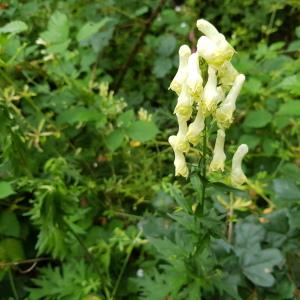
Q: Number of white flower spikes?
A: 1